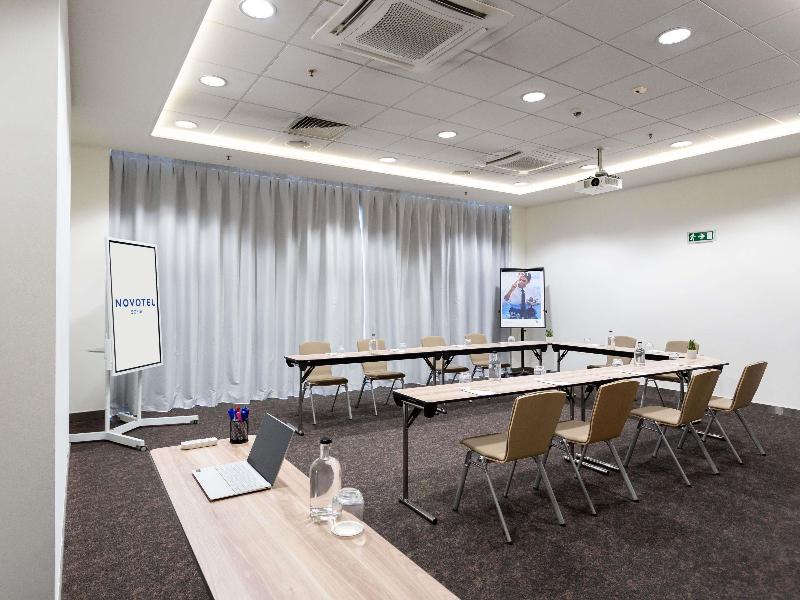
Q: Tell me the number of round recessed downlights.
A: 10